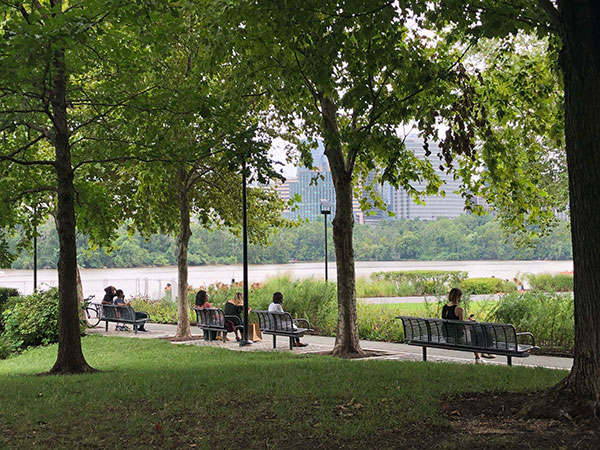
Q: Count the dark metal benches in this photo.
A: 4